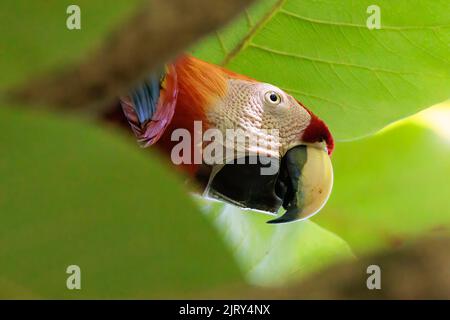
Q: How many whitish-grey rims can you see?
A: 1